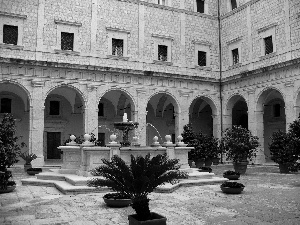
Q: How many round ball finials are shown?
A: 7